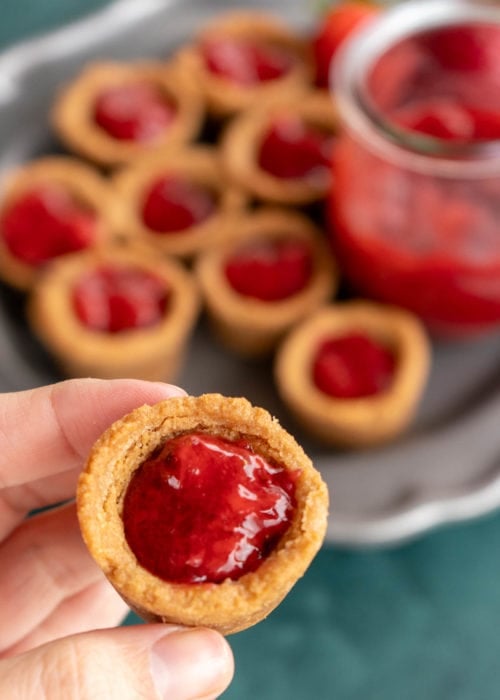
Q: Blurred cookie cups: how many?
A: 8